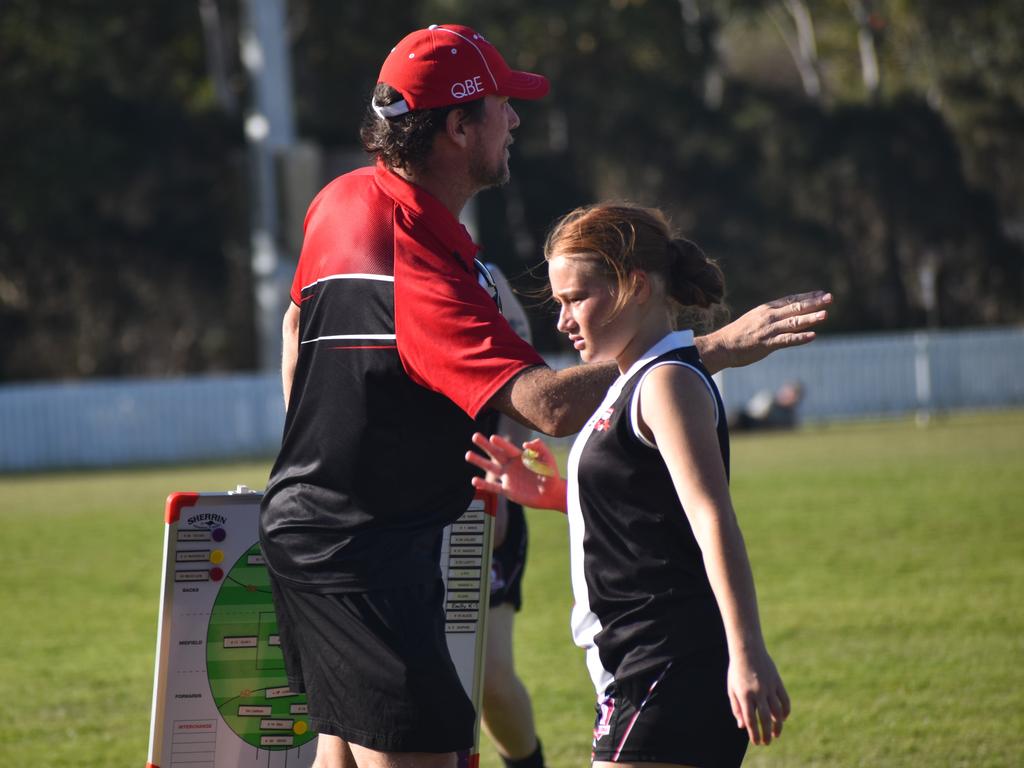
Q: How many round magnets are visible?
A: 4